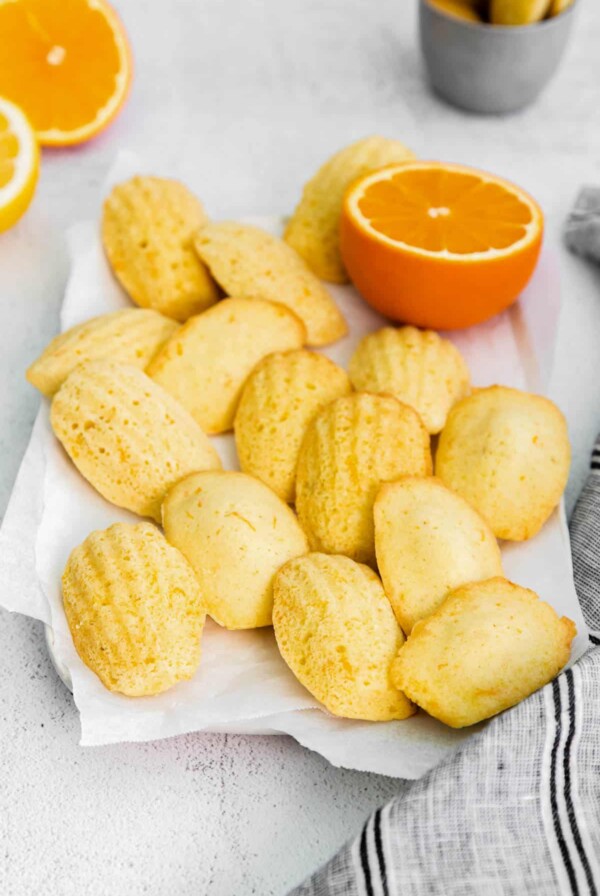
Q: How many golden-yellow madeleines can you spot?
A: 15